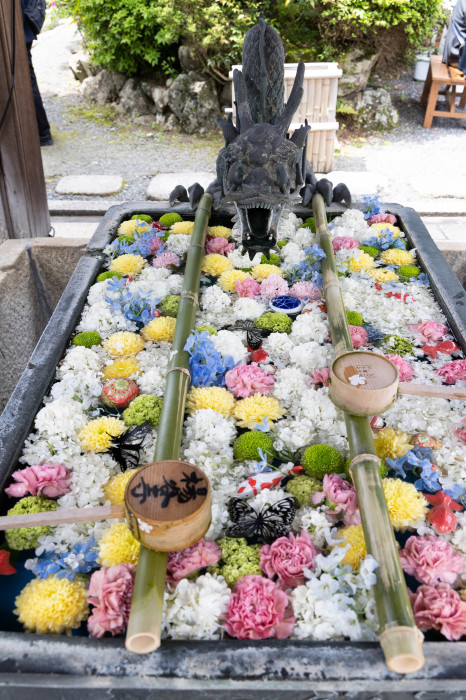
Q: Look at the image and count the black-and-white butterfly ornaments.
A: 3